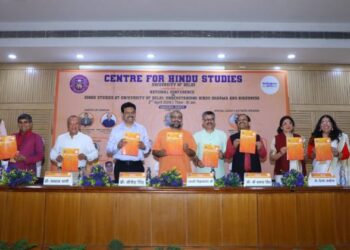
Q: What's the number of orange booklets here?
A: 8